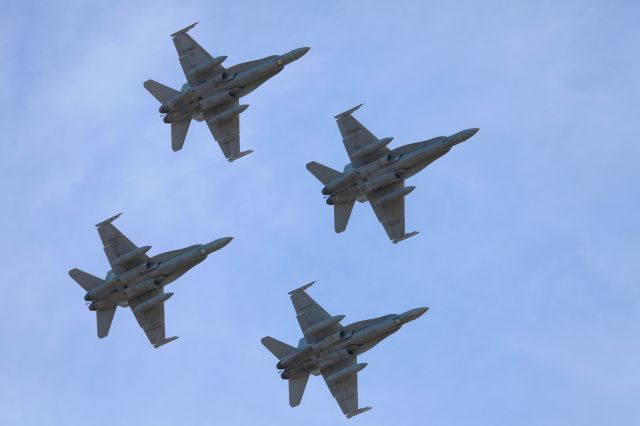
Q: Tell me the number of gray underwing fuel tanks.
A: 8